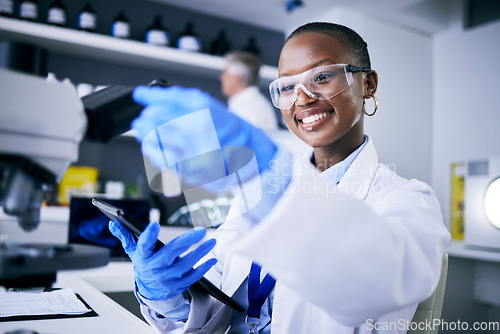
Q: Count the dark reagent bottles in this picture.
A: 9